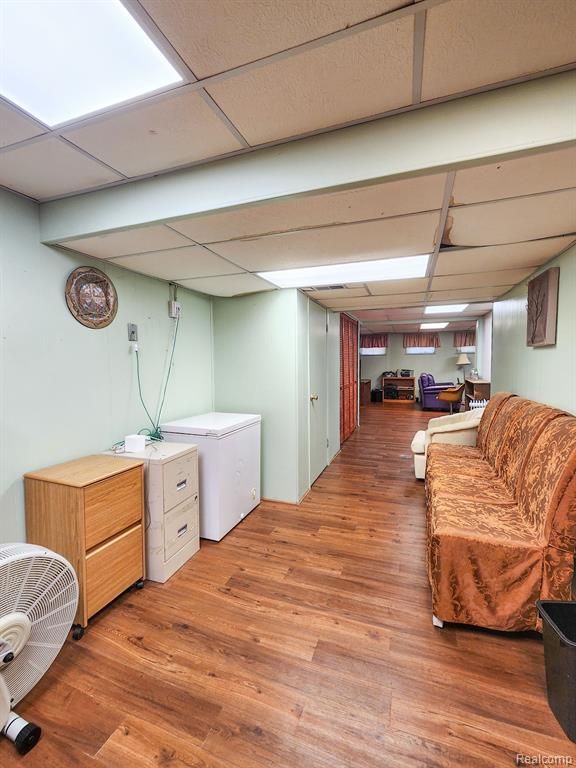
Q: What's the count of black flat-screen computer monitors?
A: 0